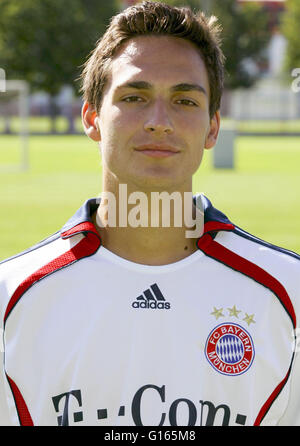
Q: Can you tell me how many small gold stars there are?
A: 3